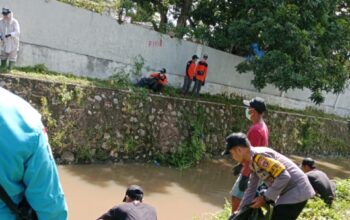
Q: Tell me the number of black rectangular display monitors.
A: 0